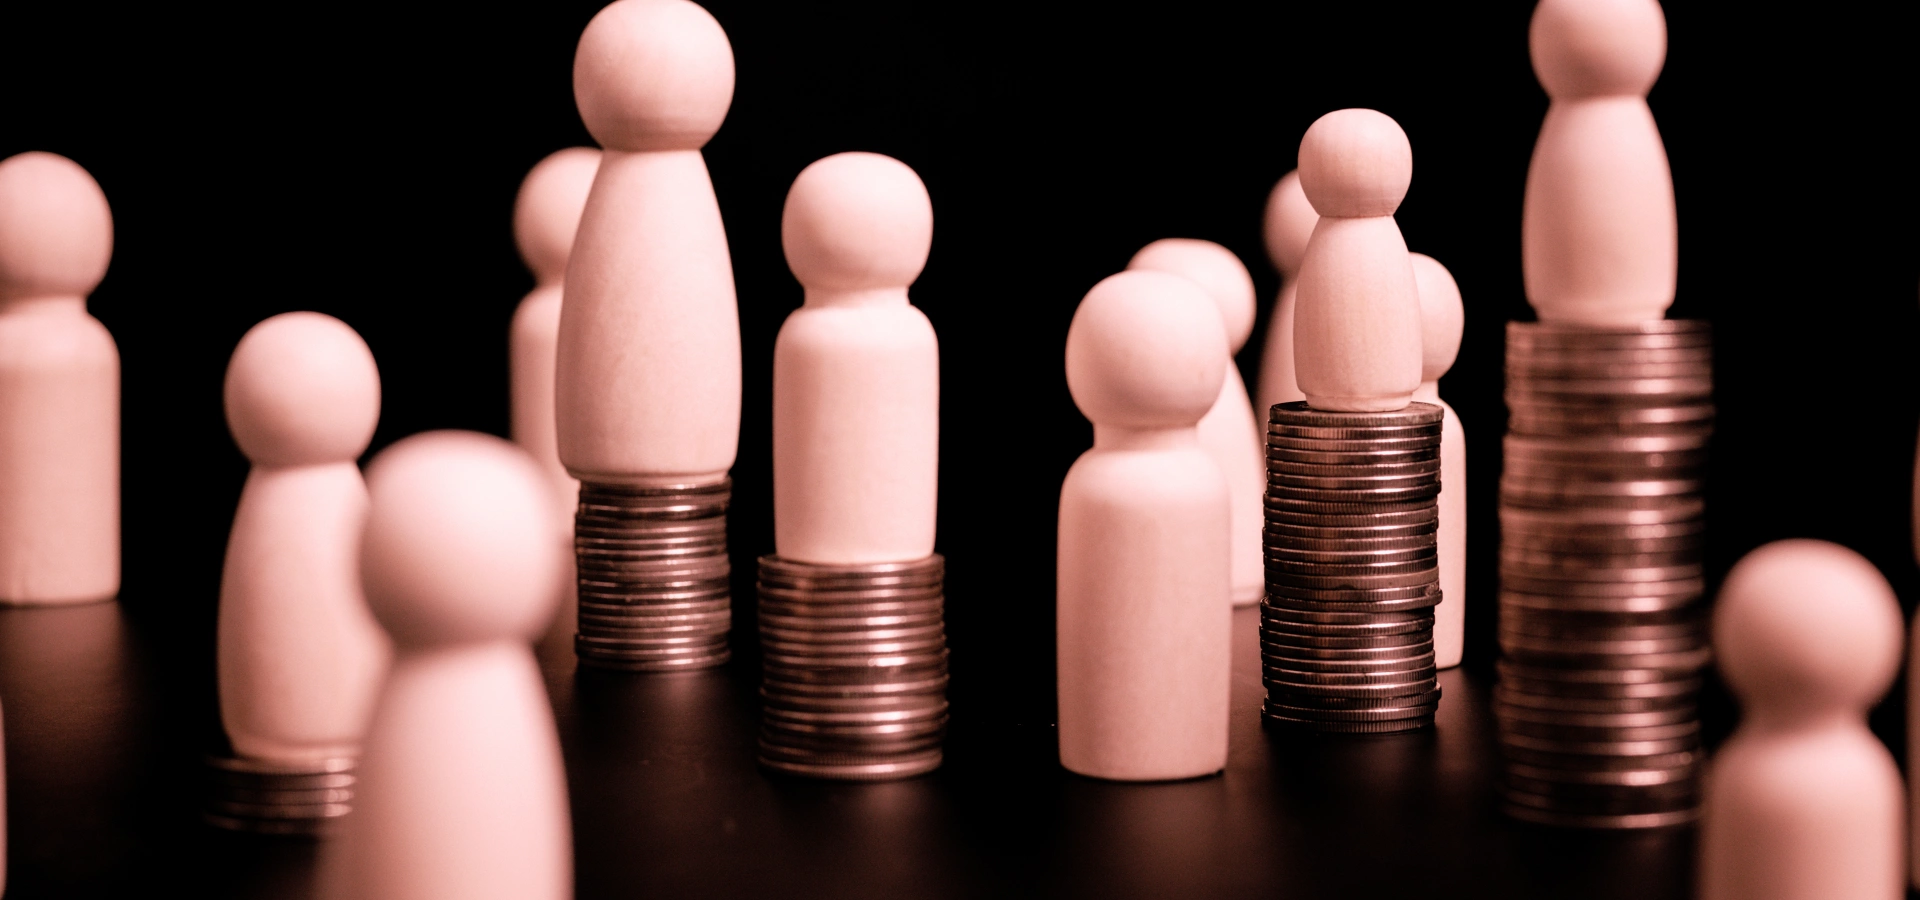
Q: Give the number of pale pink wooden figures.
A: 13